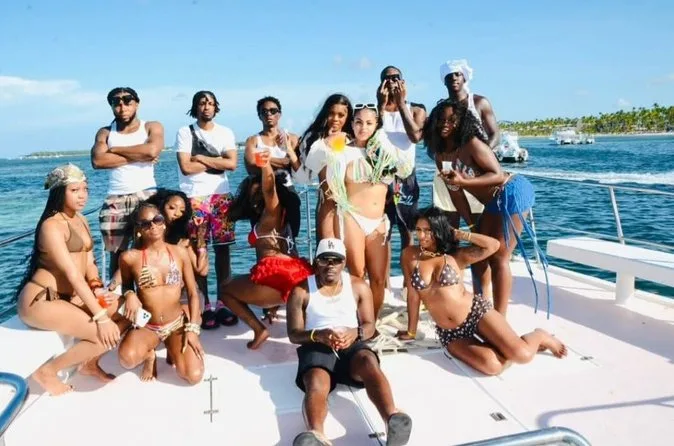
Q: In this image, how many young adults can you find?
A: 14